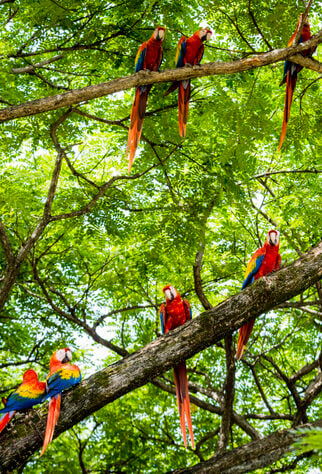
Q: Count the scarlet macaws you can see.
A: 7